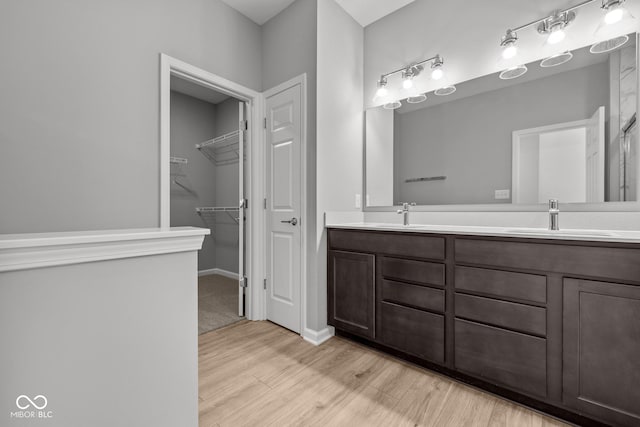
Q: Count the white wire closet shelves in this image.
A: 3